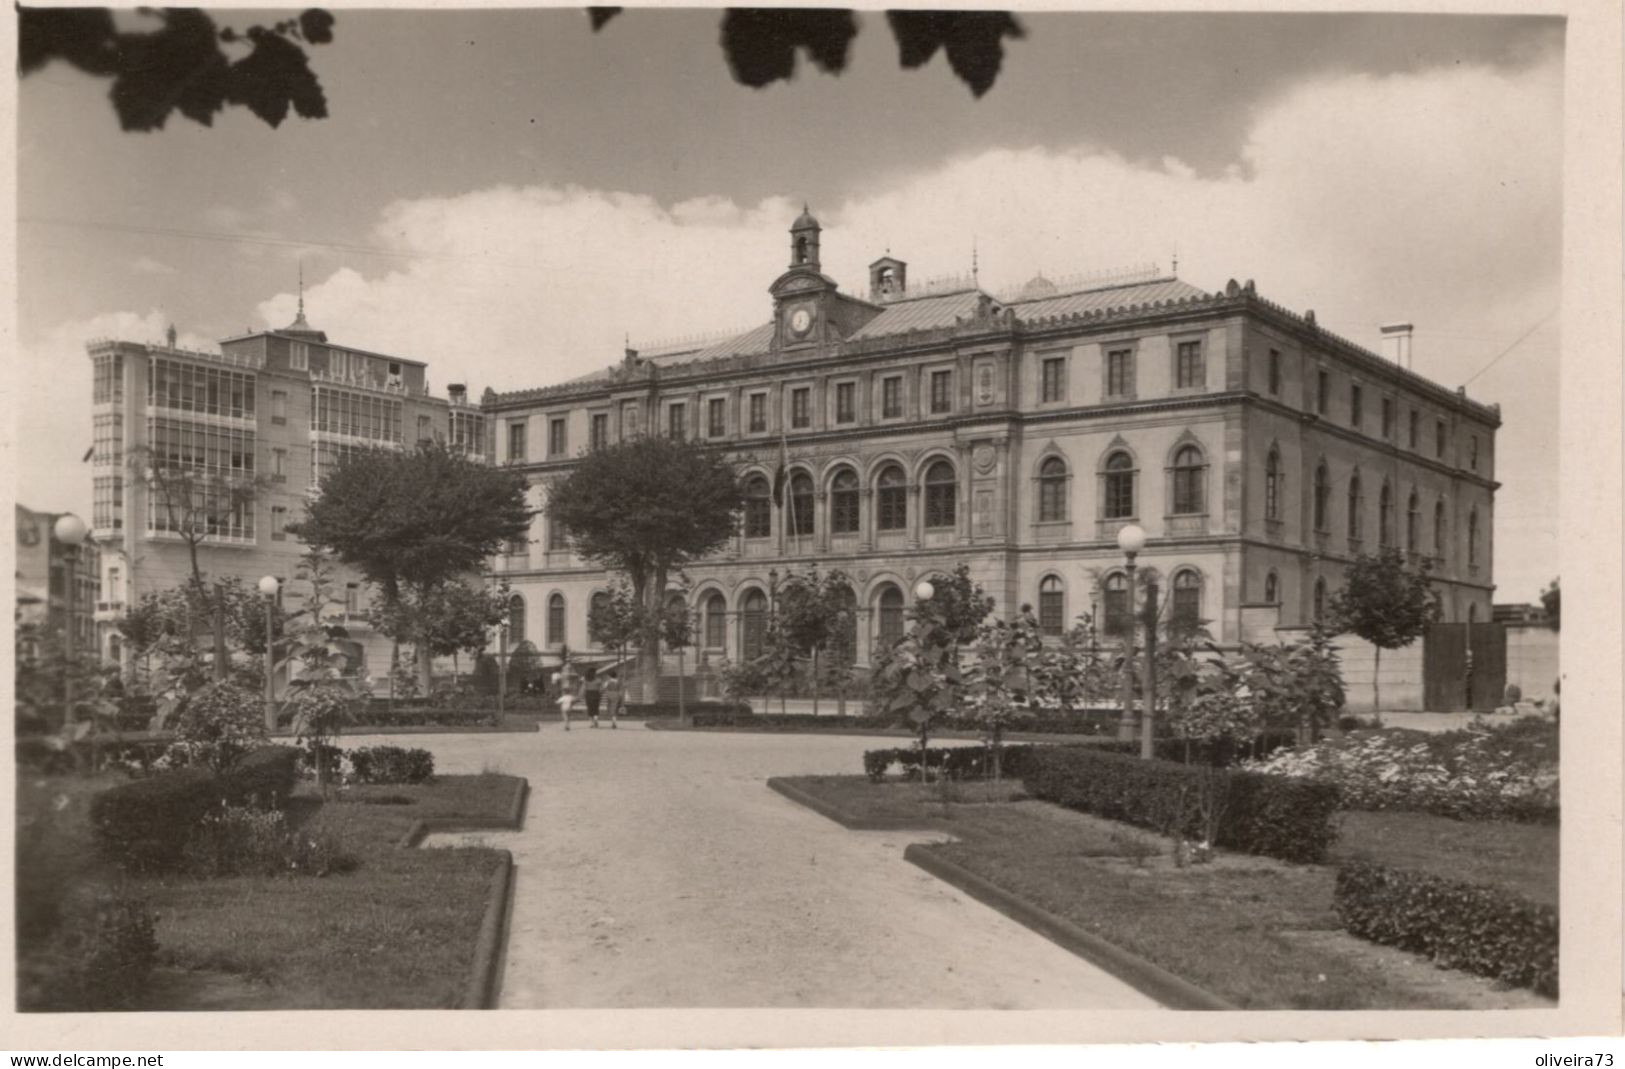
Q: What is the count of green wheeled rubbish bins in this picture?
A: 0